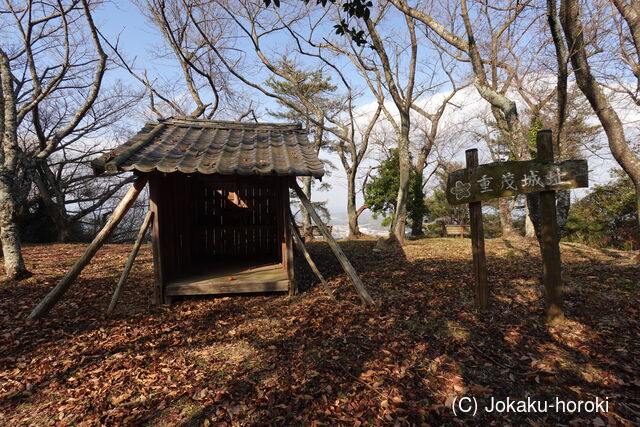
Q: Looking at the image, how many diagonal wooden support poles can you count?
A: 4